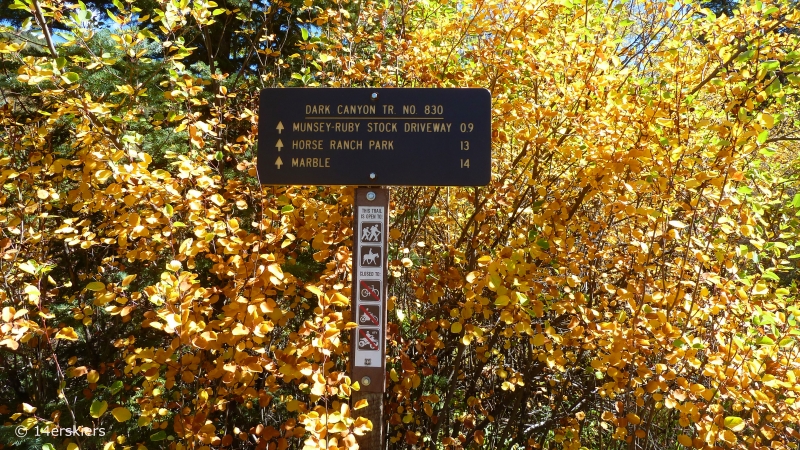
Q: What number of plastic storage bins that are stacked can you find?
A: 0